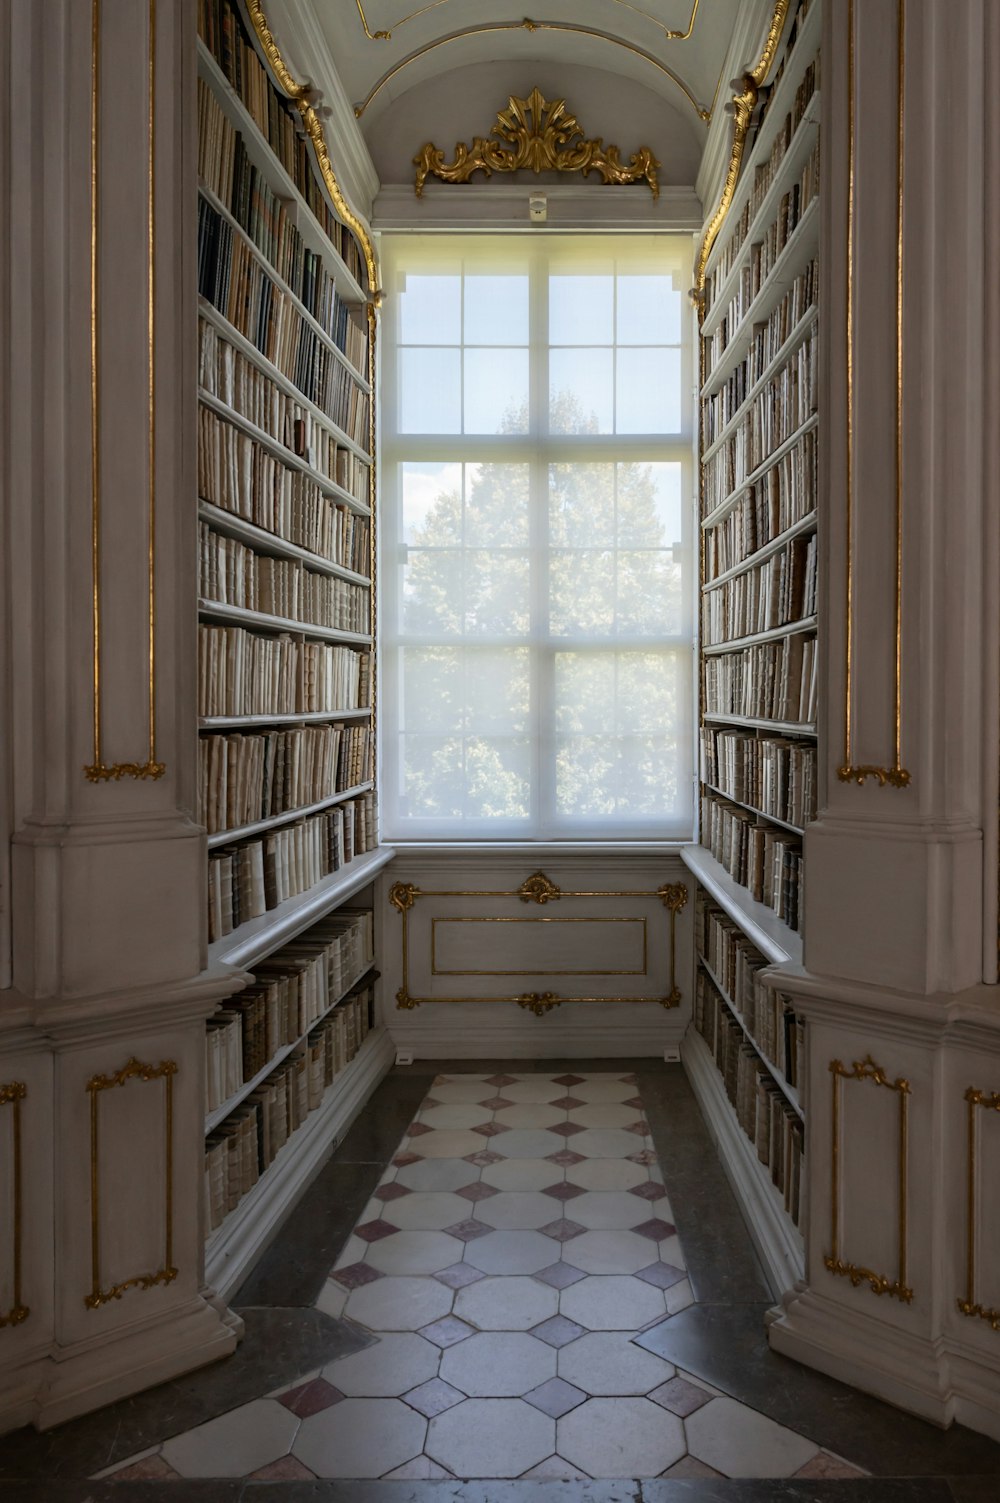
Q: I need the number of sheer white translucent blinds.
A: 1